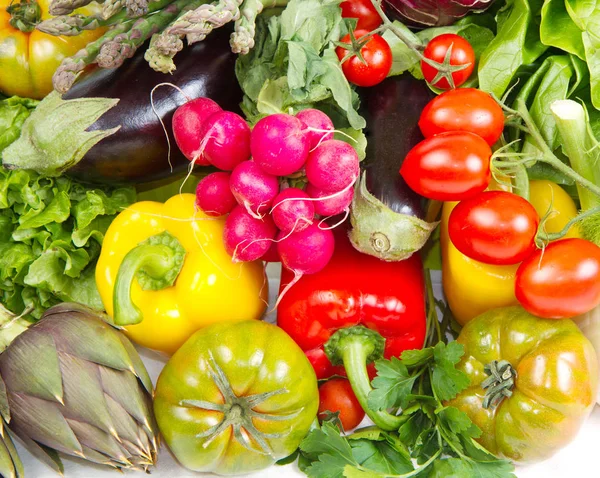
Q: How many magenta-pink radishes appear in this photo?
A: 11